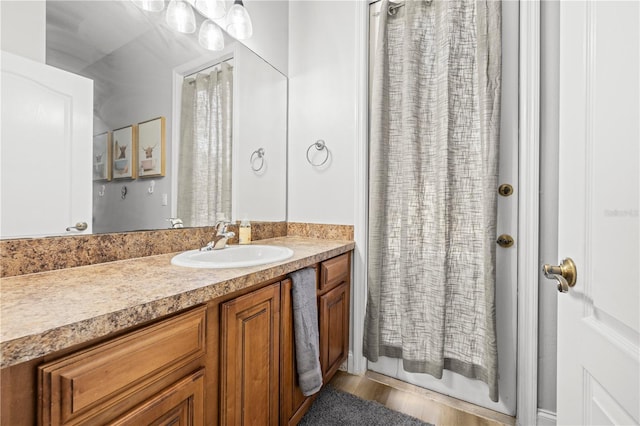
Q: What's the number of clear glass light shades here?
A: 5